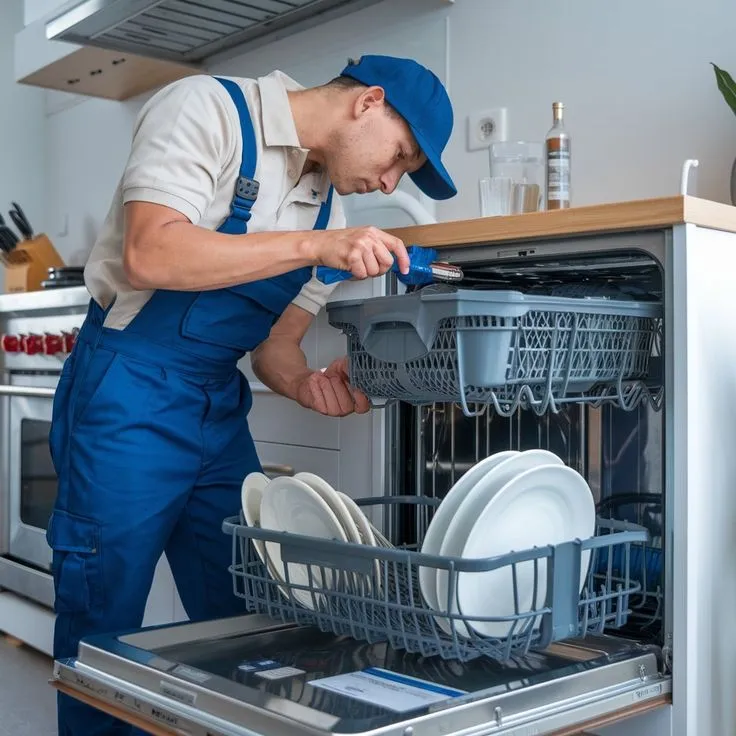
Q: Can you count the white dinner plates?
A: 7